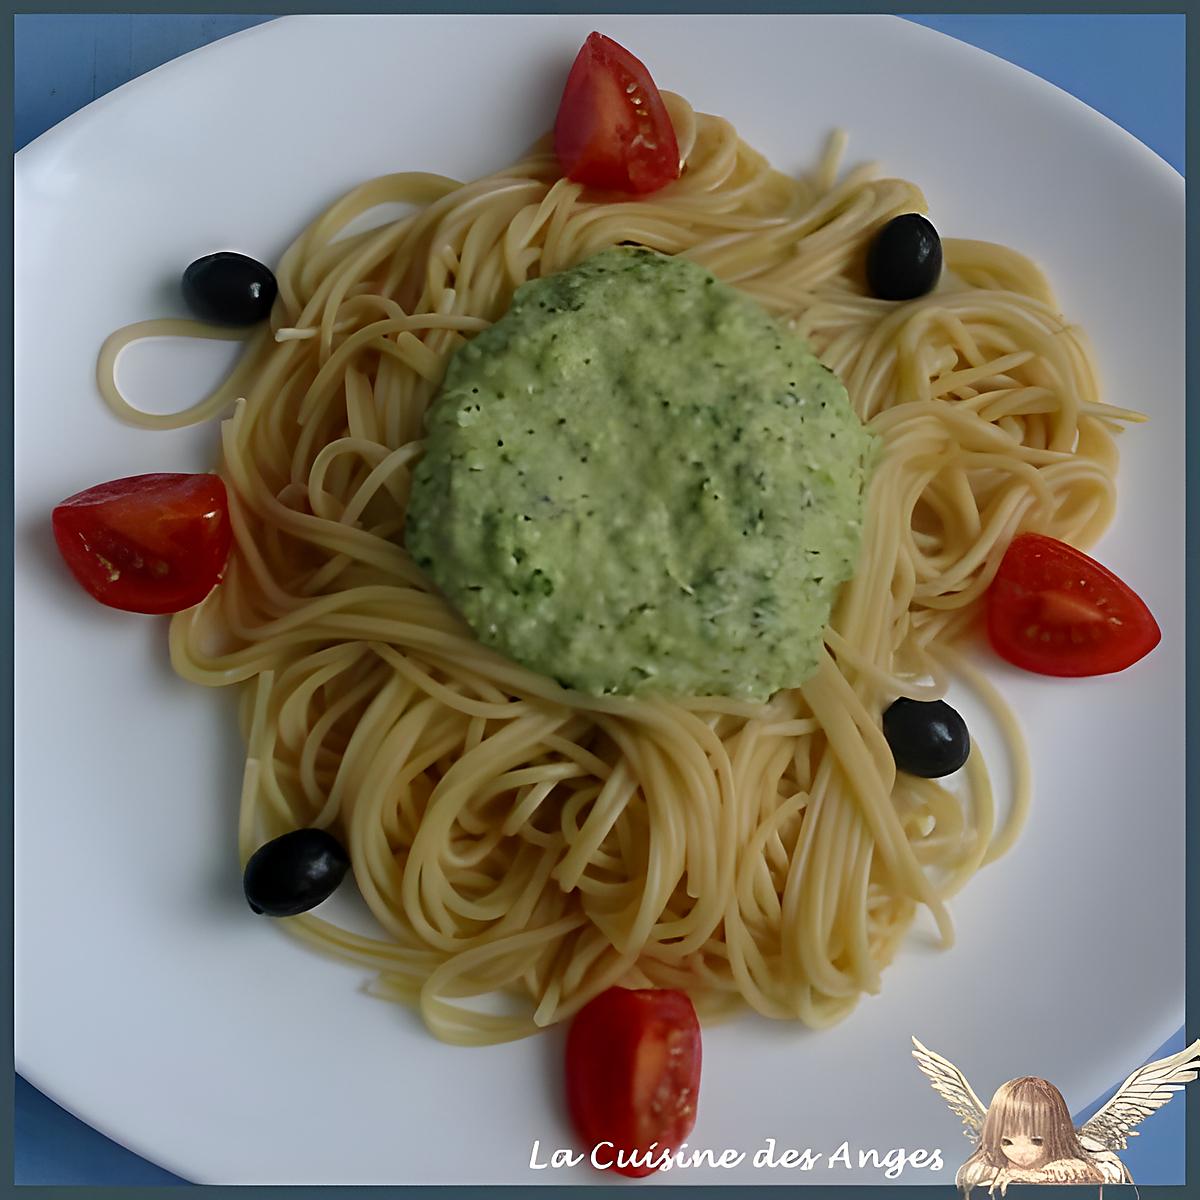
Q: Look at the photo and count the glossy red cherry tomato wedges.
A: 4